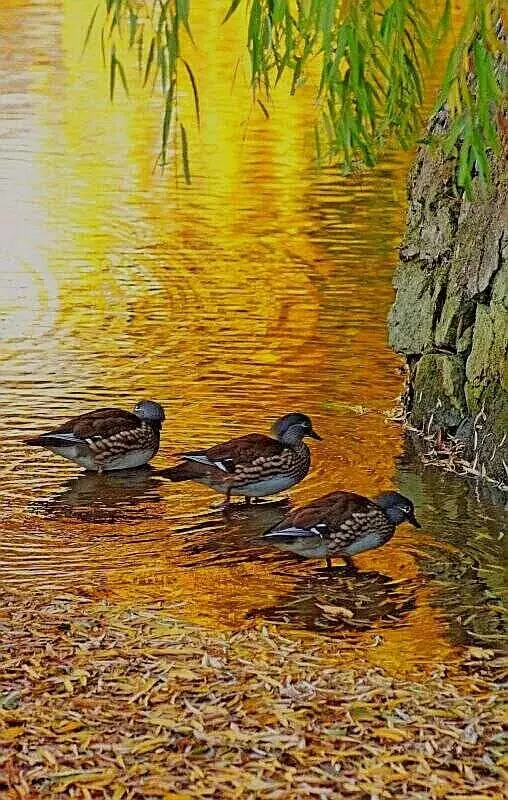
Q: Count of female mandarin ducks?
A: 3